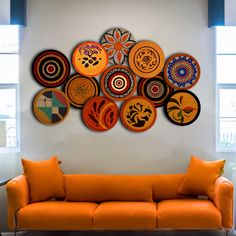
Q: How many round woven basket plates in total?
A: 12